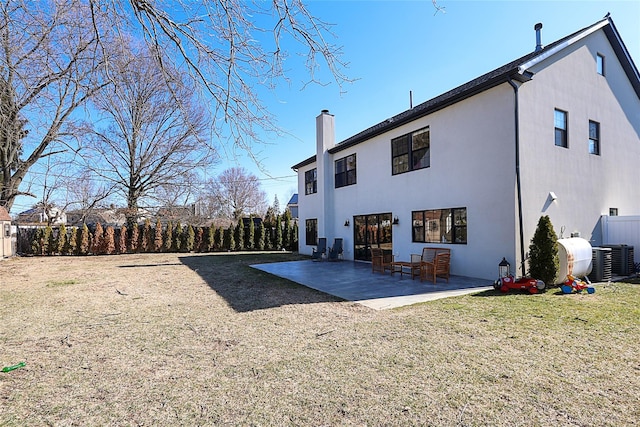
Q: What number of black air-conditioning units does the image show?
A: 2